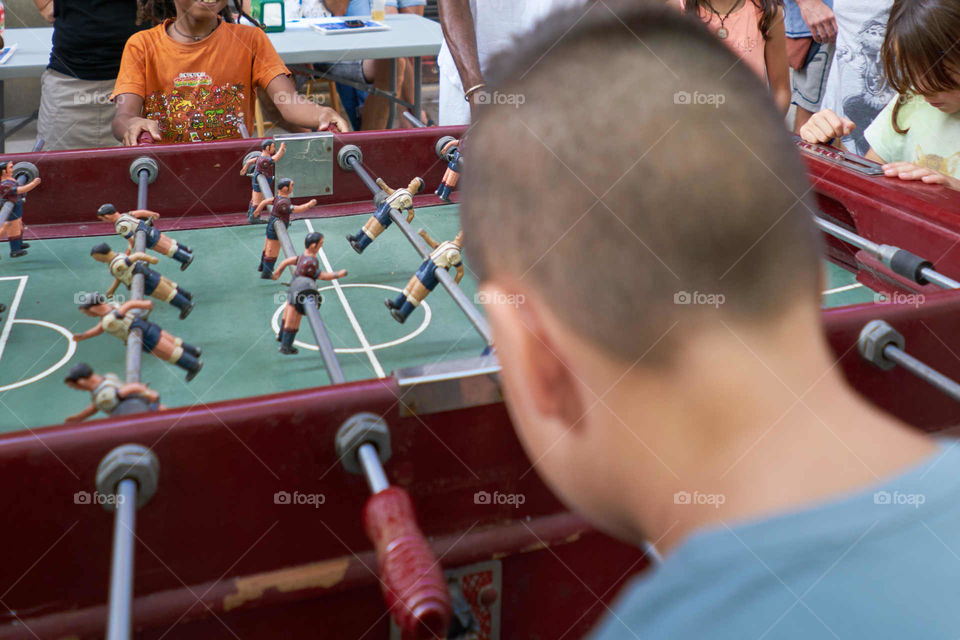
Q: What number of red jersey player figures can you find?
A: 5